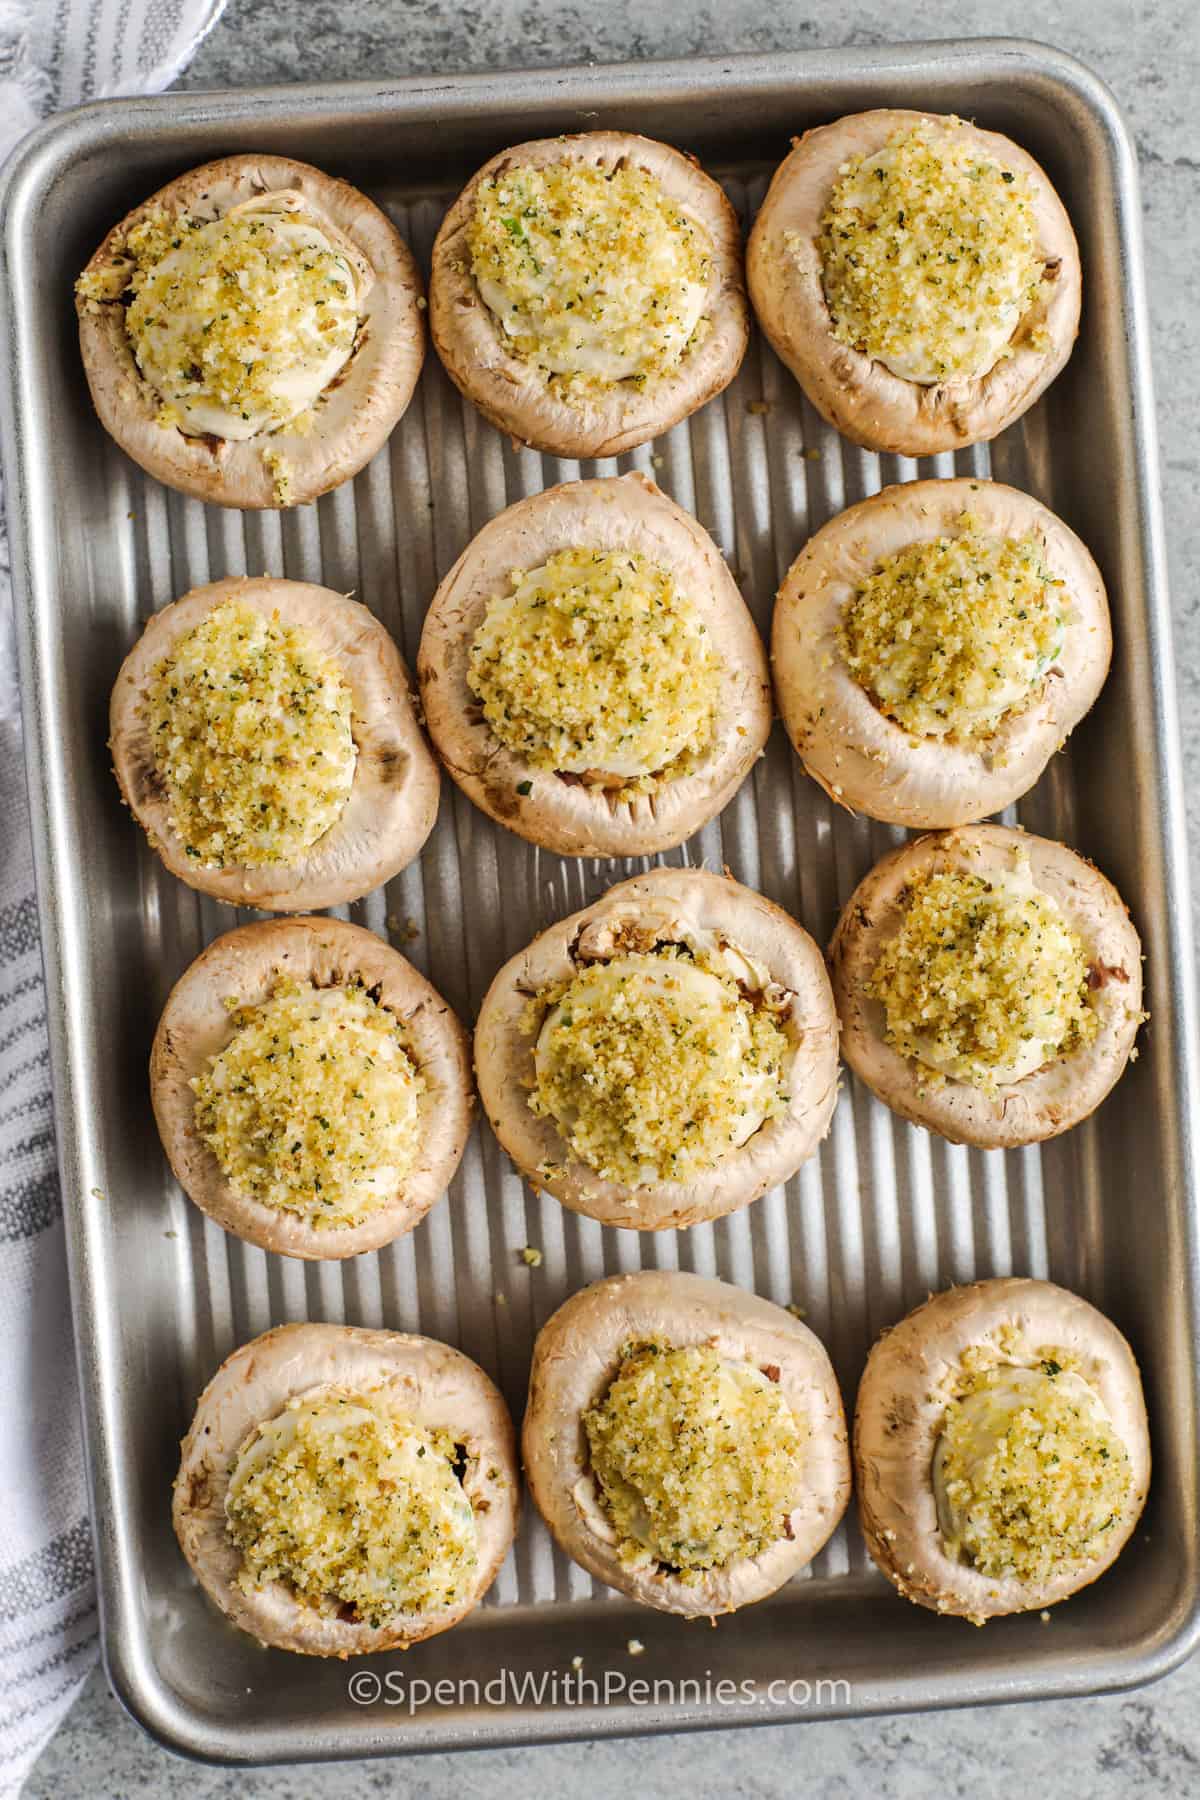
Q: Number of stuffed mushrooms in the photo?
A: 12